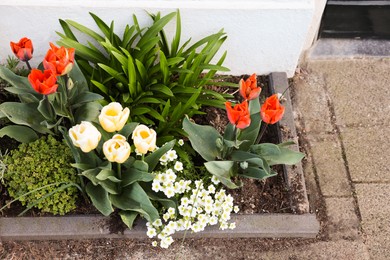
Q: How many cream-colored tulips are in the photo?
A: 4